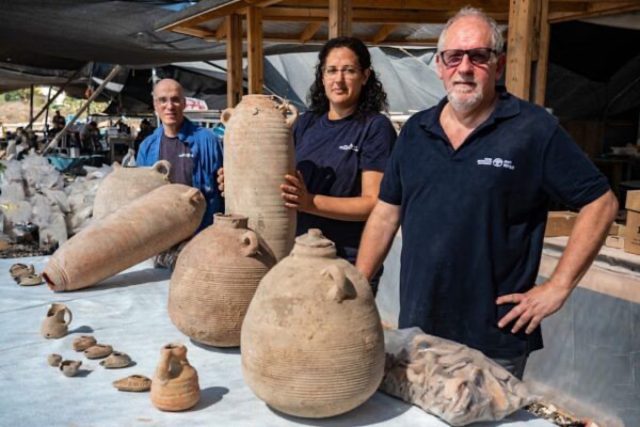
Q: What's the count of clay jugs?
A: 7